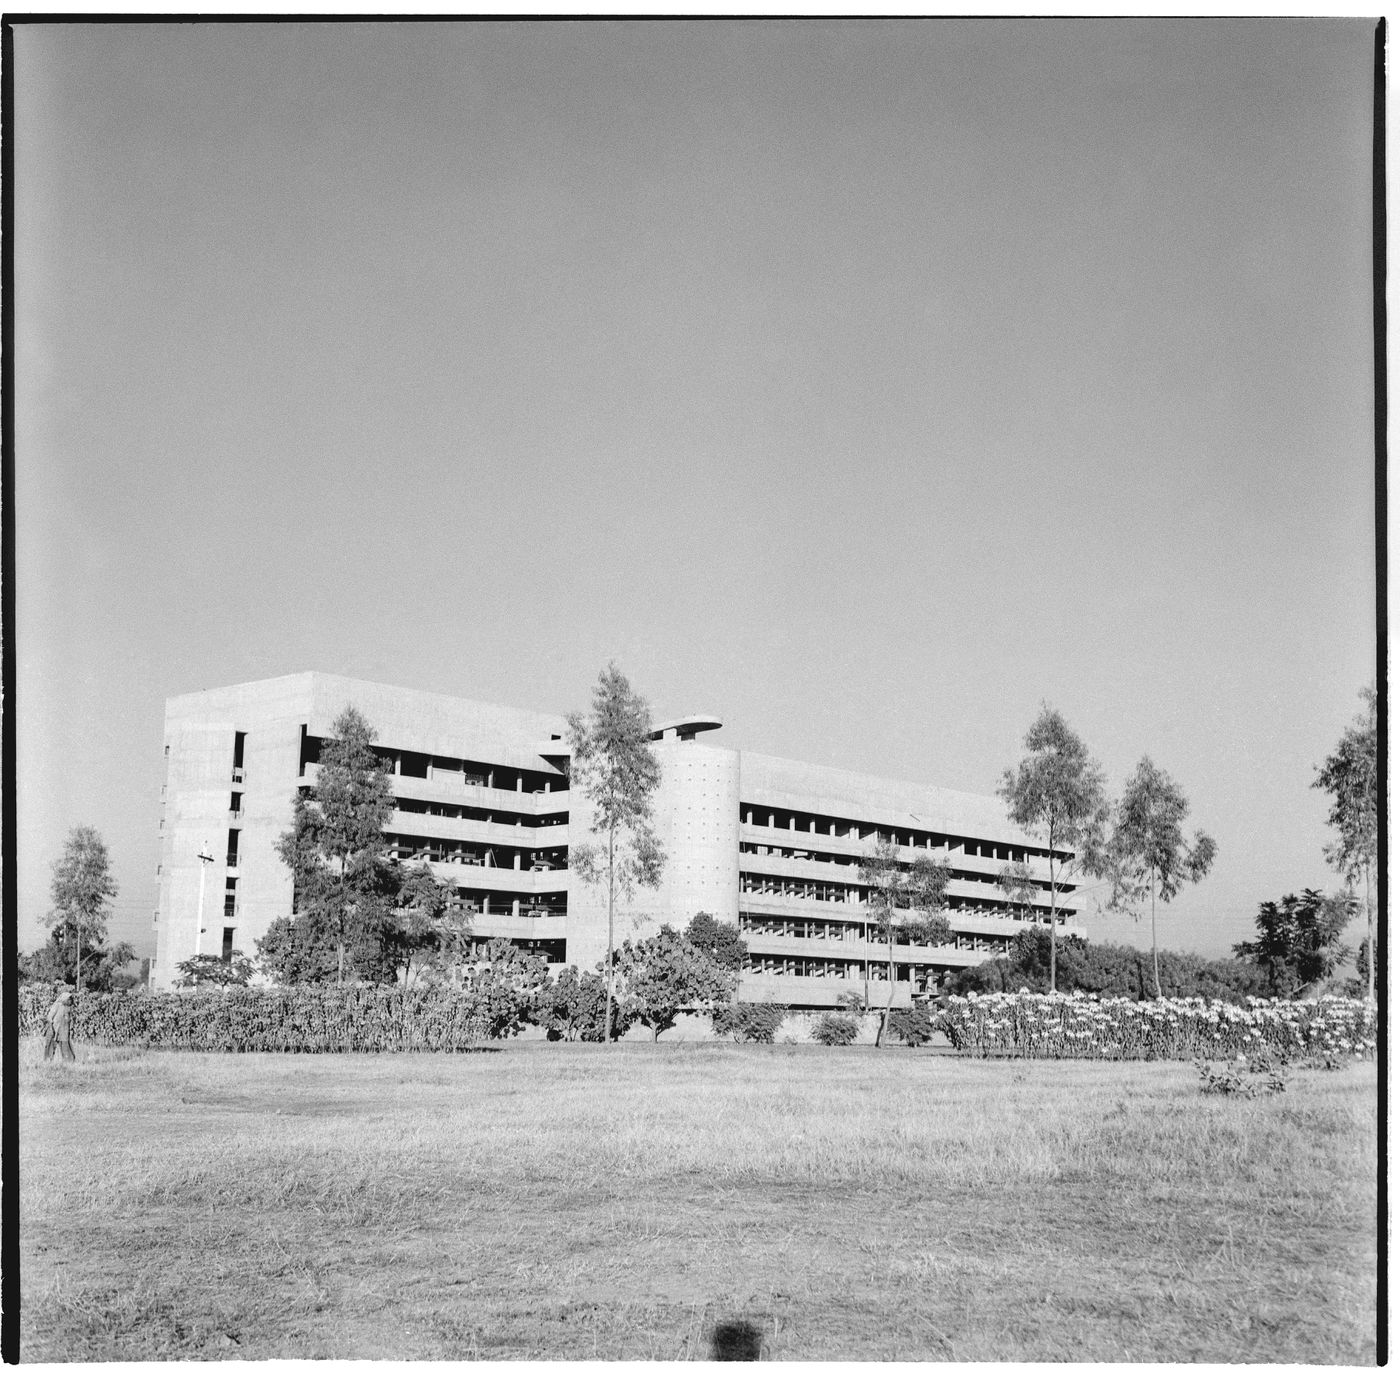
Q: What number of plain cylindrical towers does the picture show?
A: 1